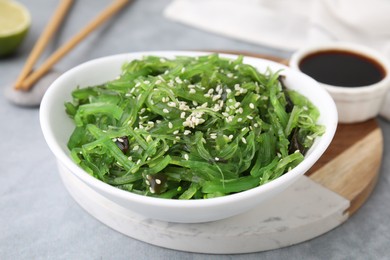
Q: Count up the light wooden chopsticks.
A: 2